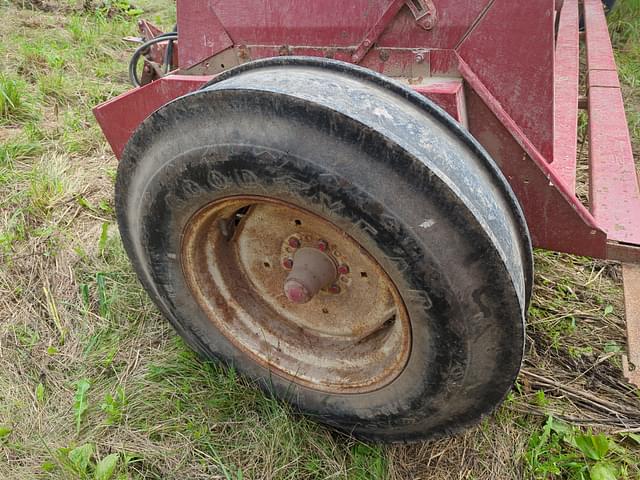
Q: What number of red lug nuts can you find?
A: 5